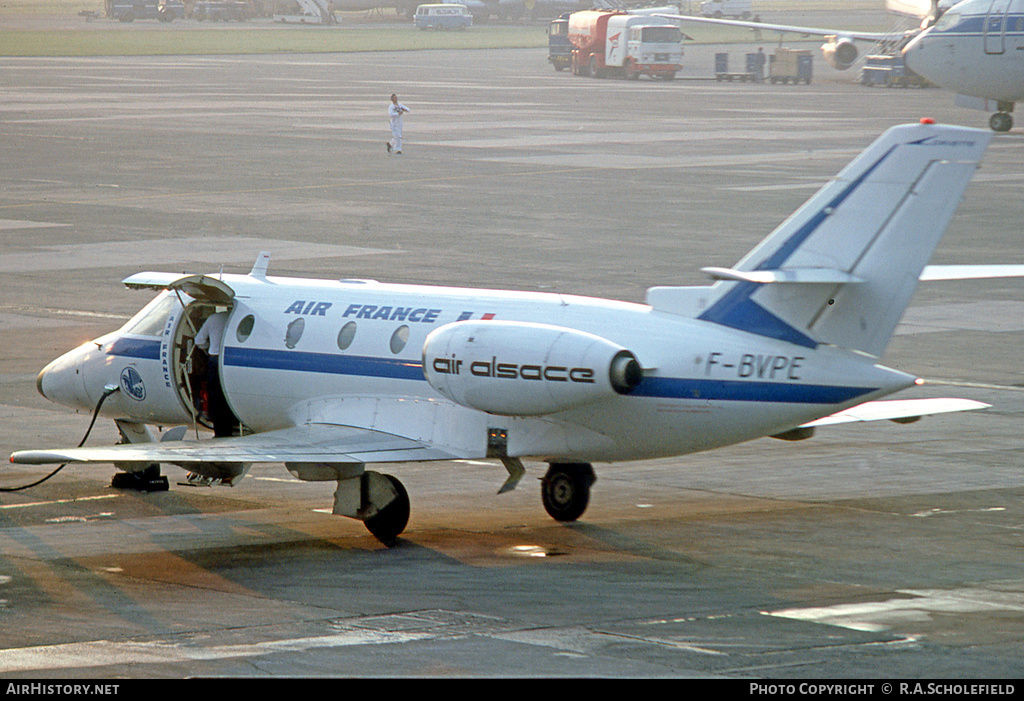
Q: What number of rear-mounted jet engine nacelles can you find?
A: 1